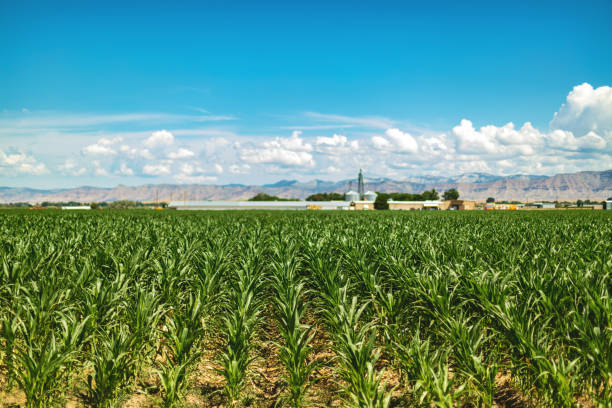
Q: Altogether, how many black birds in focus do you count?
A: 0